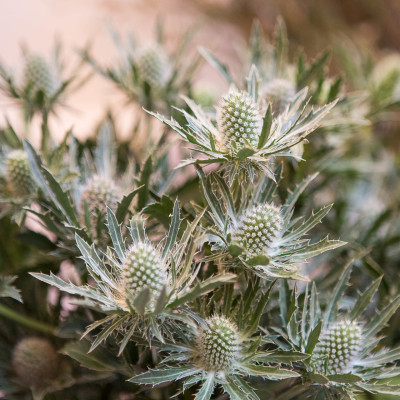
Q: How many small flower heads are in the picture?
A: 12